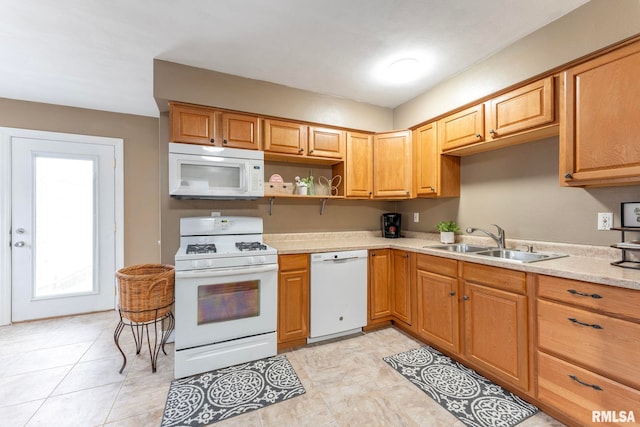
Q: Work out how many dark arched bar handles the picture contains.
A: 3